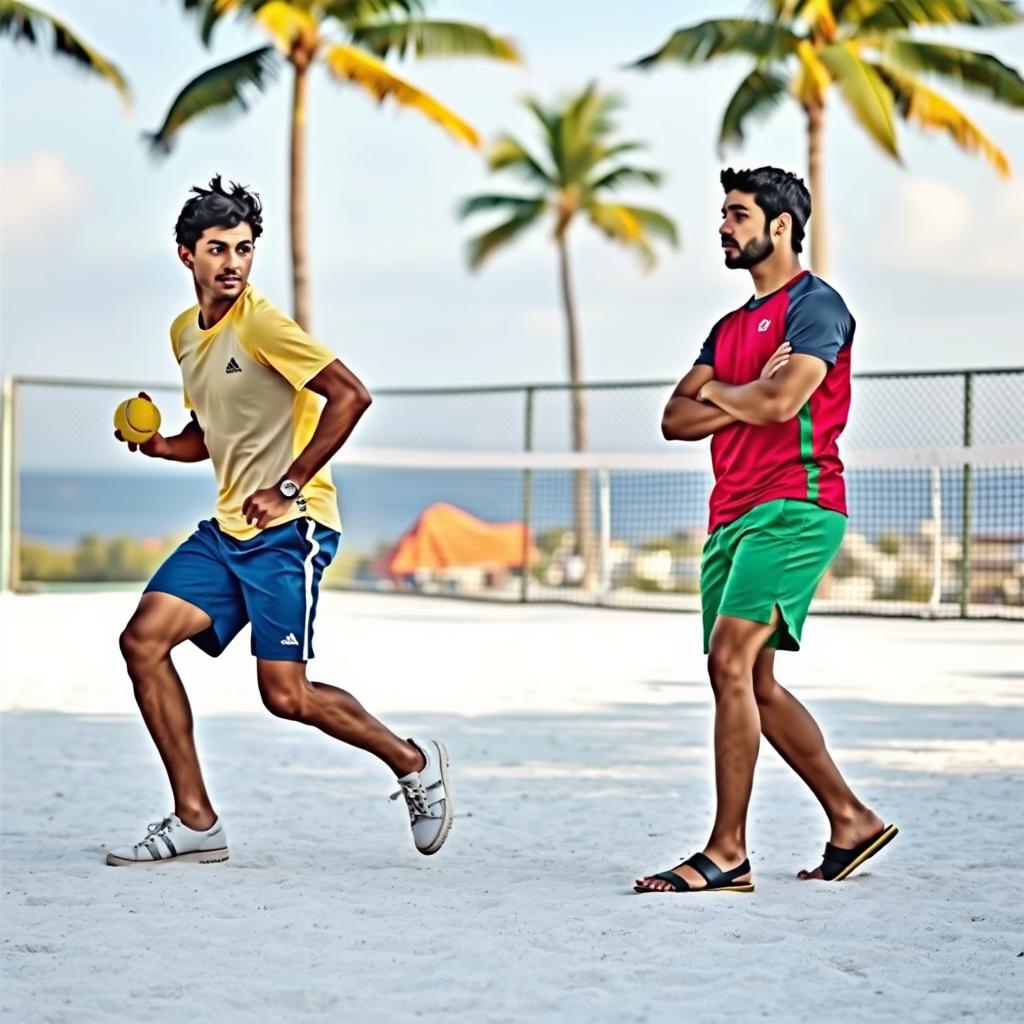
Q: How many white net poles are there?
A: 2